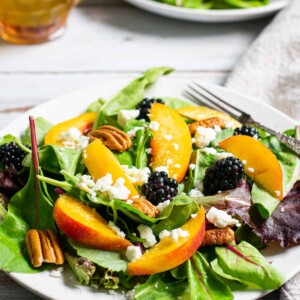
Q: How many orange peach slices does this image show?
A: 7